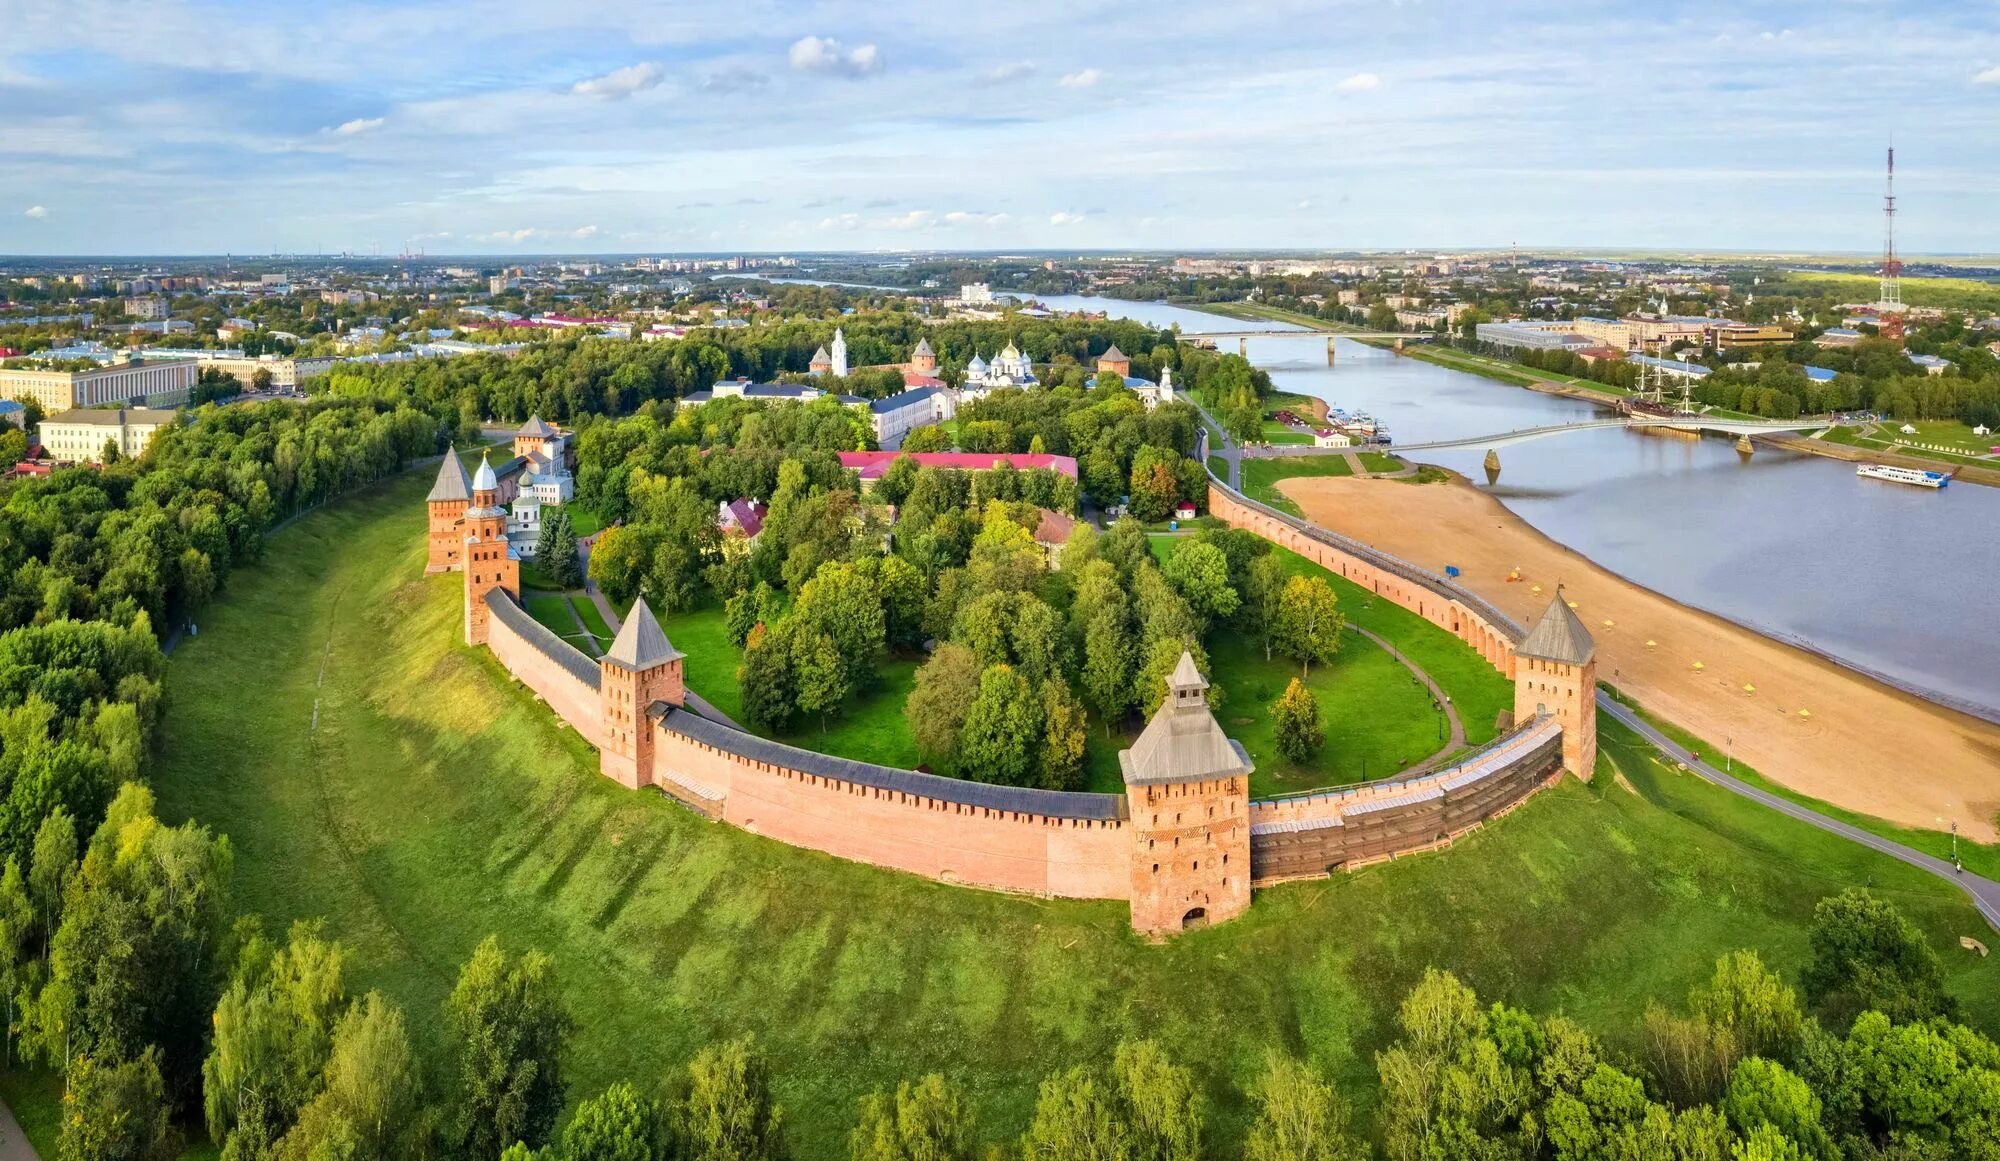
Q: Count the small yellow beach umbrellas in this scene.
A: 7